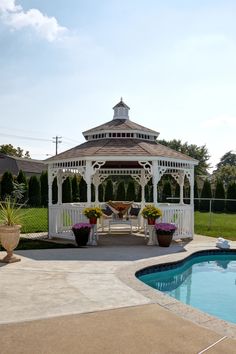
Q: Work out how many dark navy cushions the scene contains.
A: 2